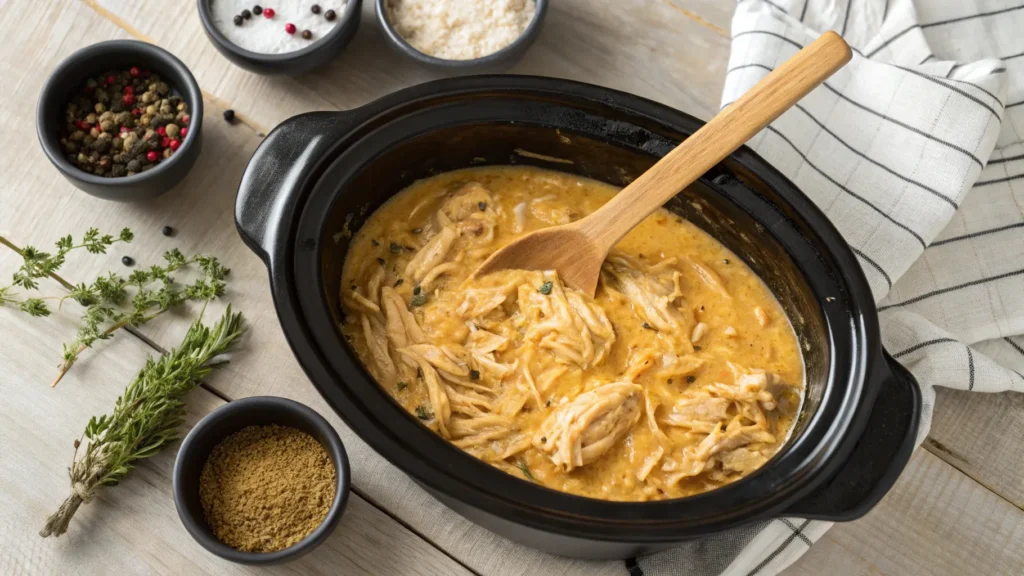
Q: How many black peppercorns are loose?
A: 3